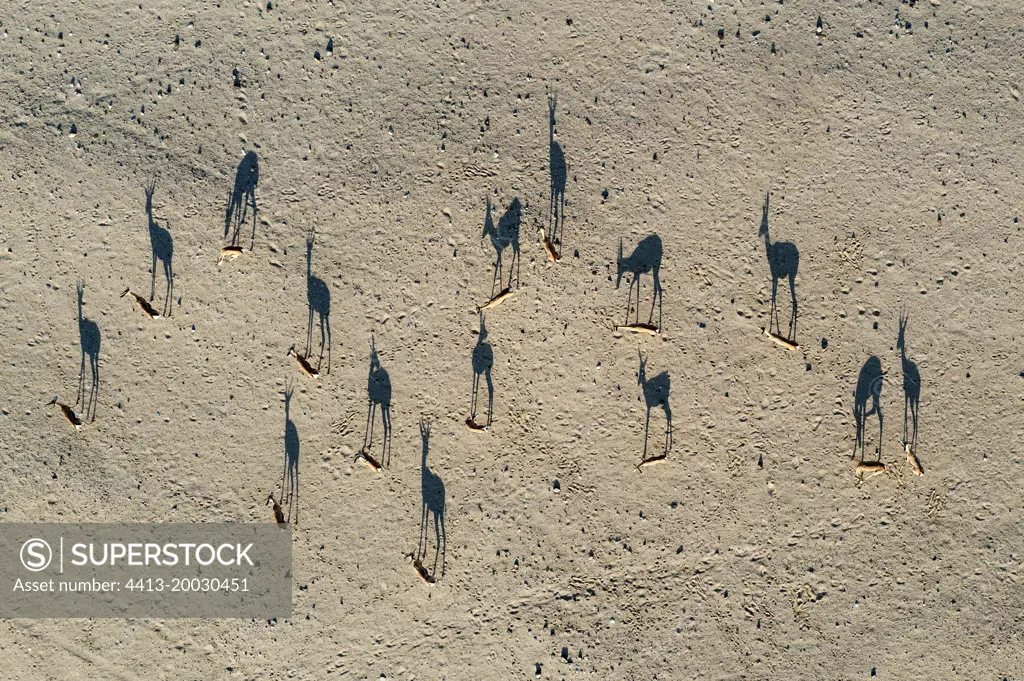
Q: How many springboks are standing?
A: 15